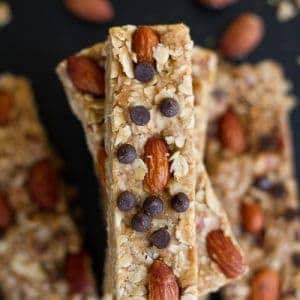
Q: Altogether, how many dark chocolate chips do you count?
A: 9